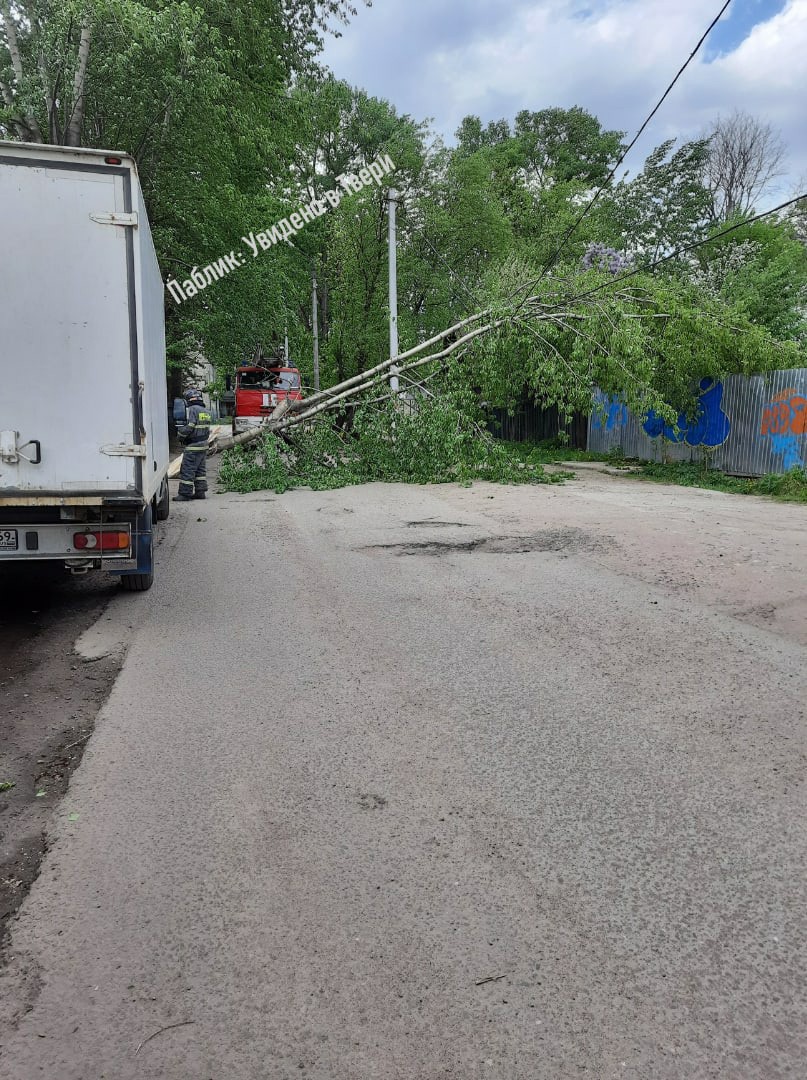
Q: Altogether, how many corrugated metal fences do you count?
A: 1